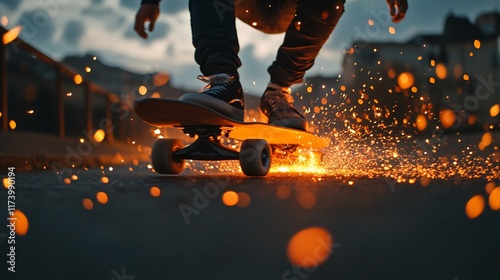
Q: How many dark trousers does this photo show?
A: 1